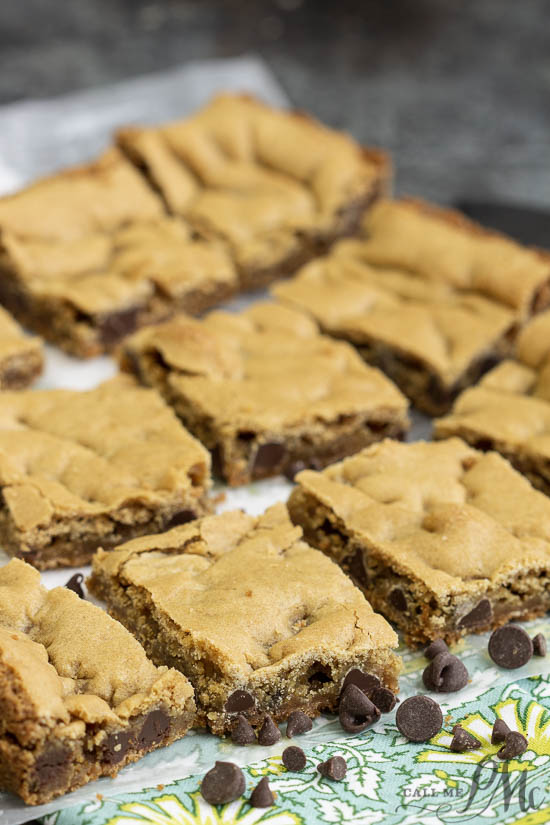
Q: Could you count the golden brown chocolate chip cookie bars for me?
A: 10